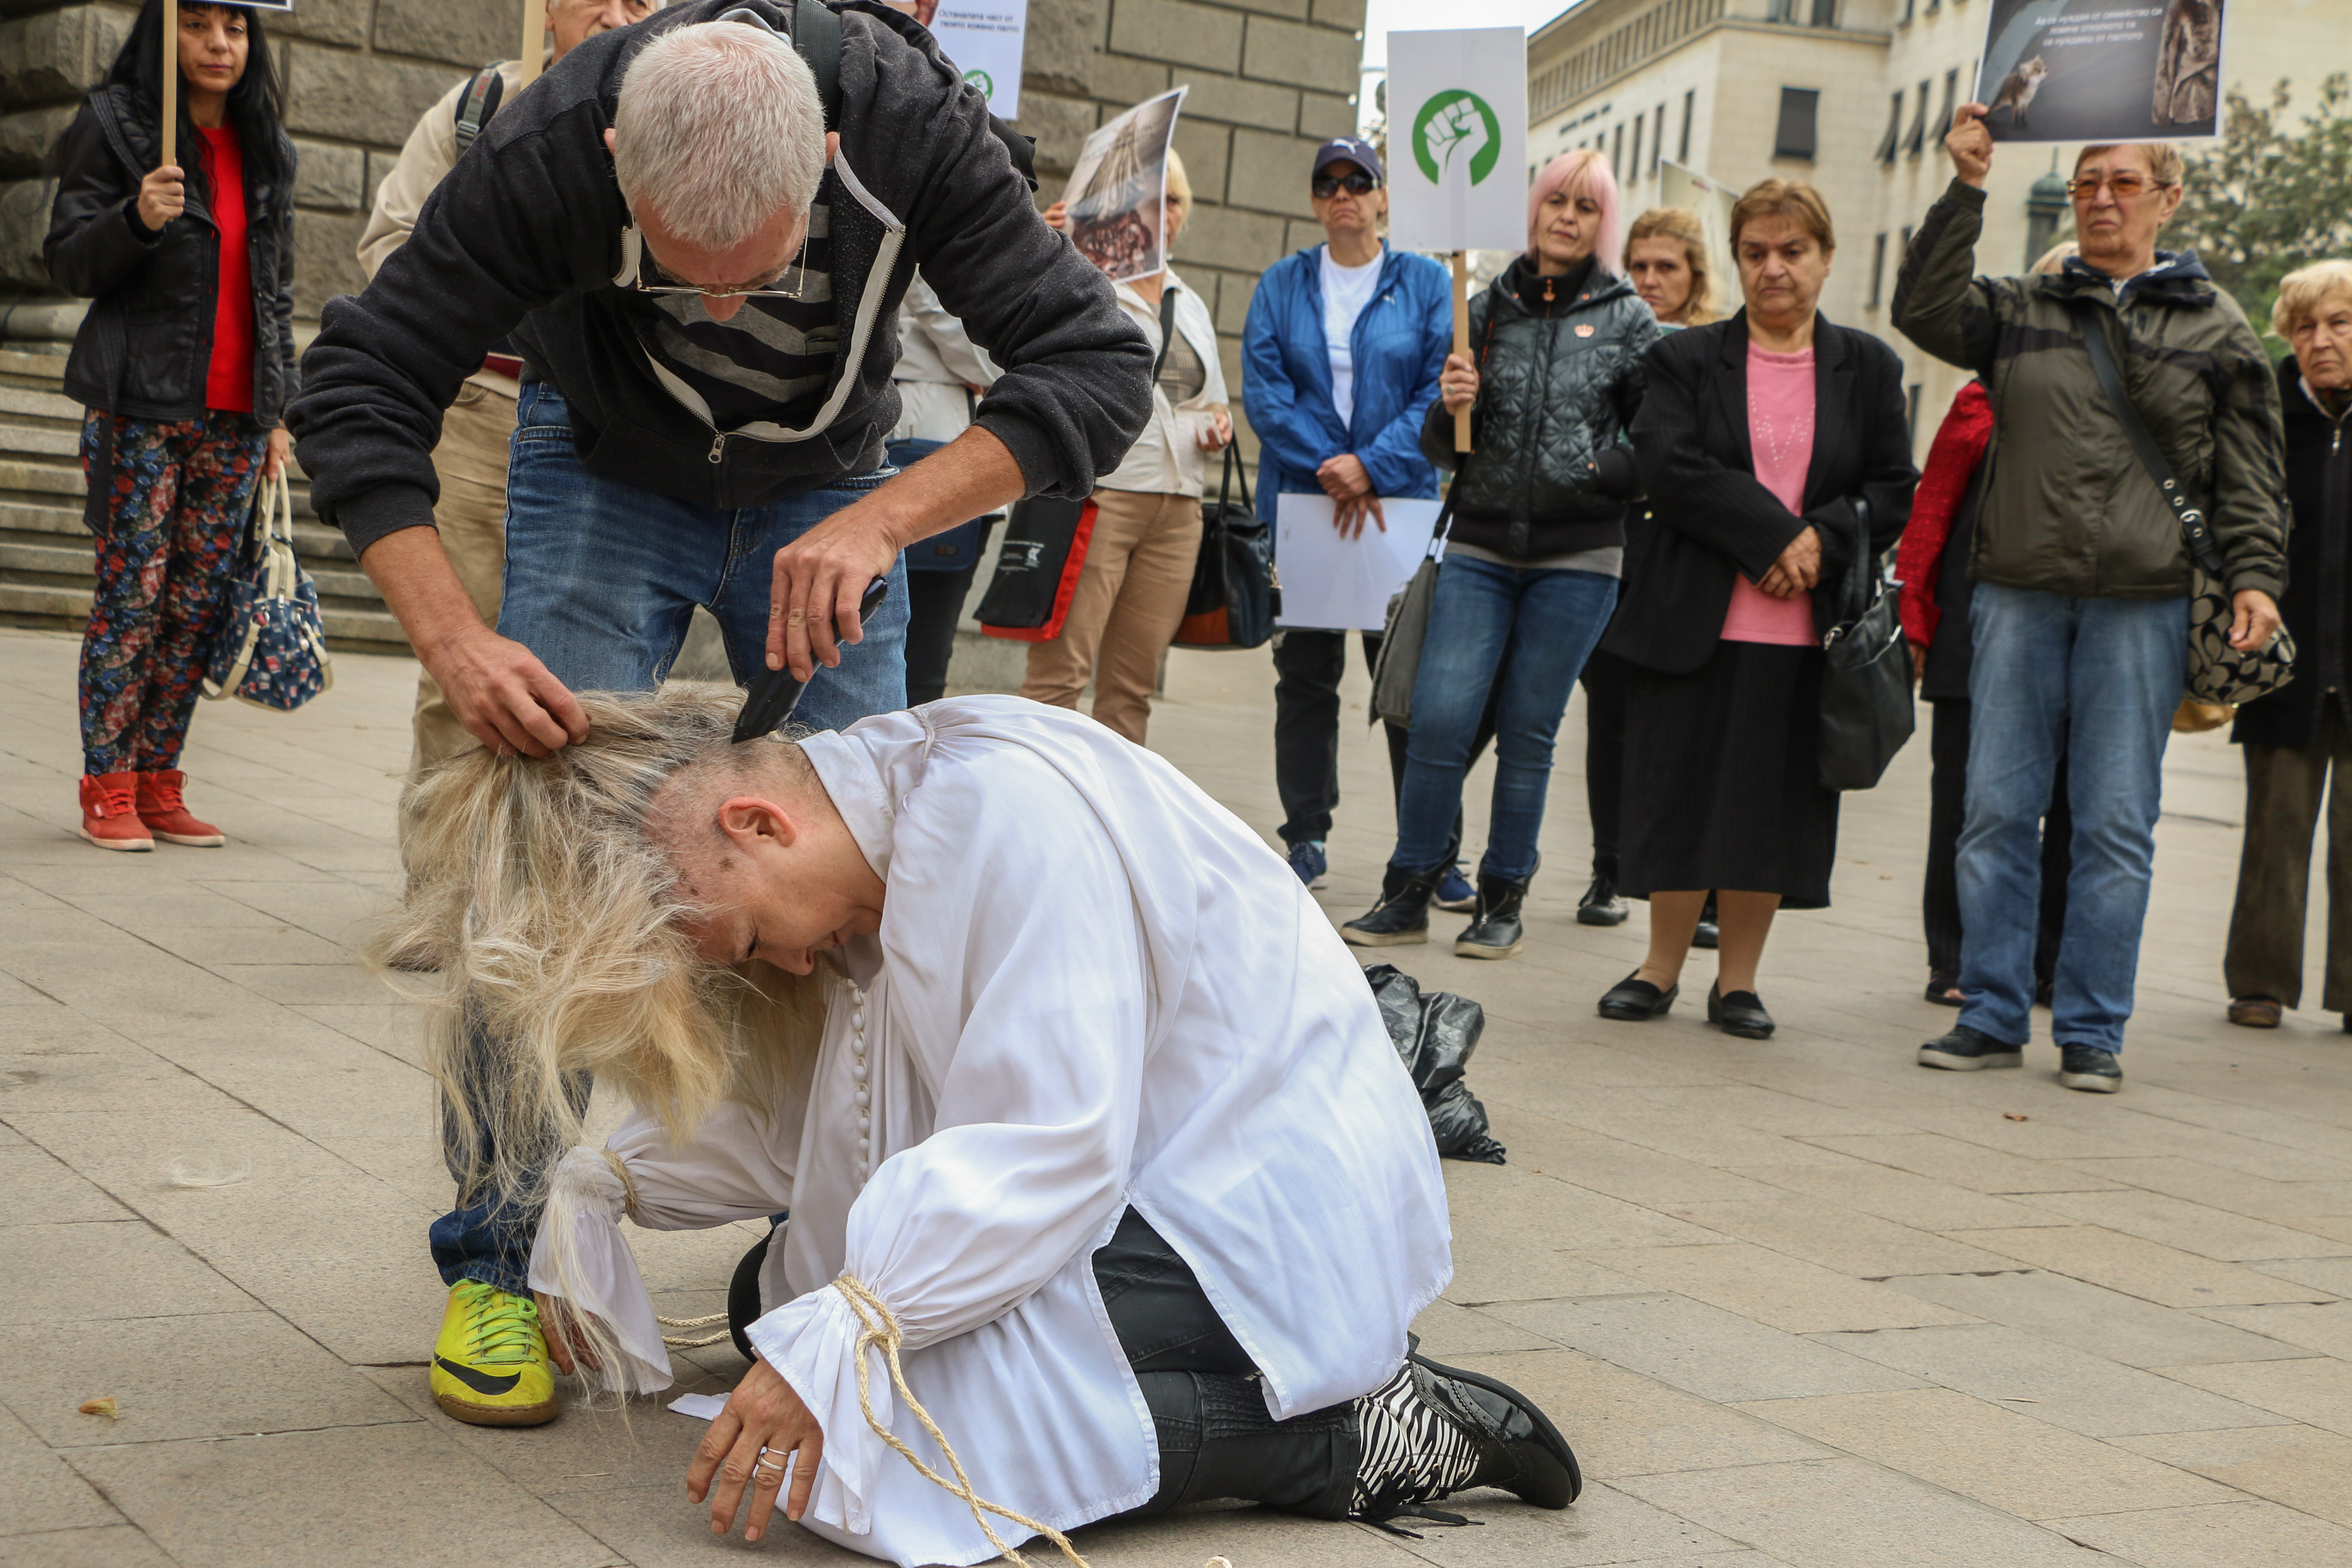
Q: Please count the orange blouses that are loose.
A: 0